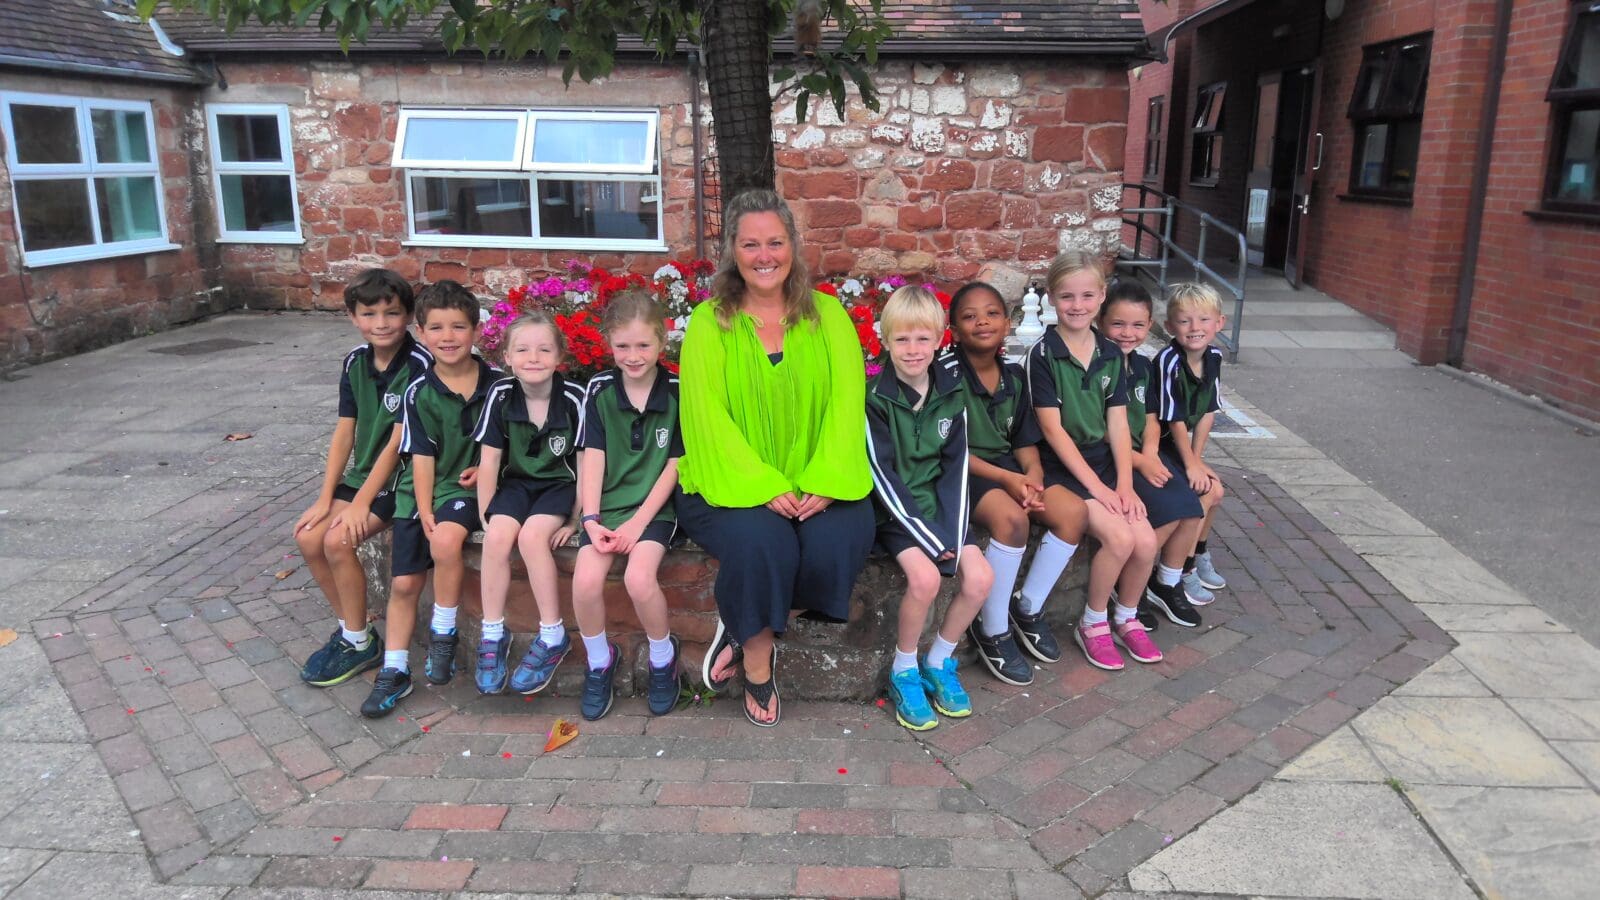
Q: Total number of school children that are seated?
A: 9